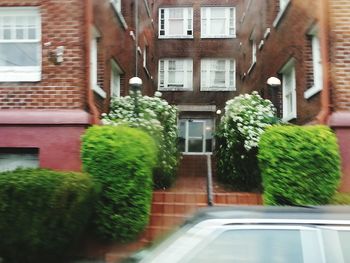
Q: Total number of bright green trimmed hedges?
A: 2